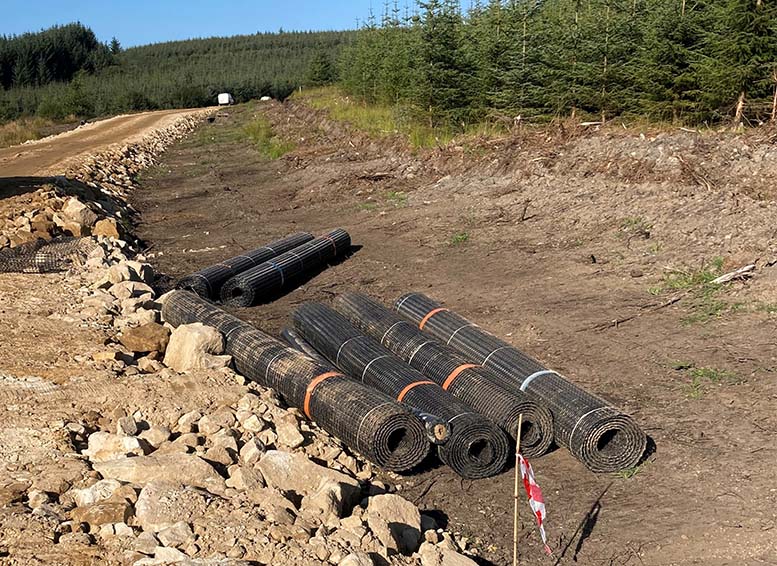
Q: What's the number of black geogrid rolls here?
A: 6